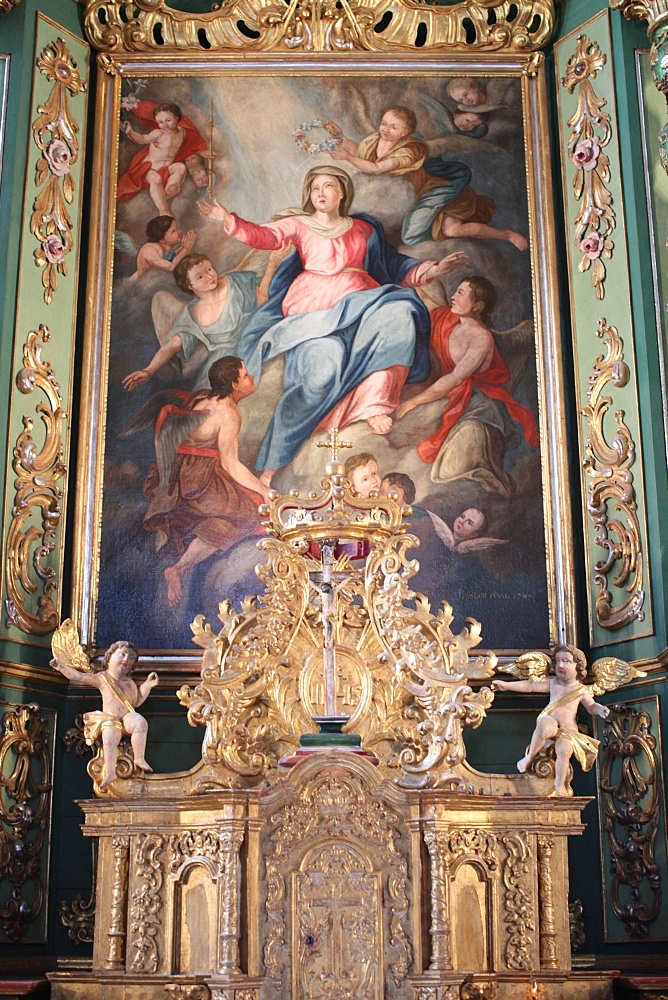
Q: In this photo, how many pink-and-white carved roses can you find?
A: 4